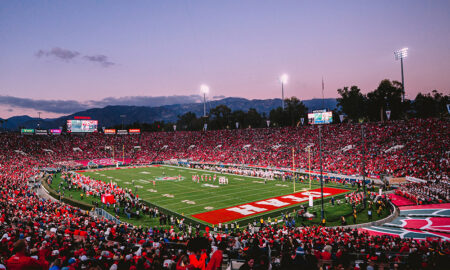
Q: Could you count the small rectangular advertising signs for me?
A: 6